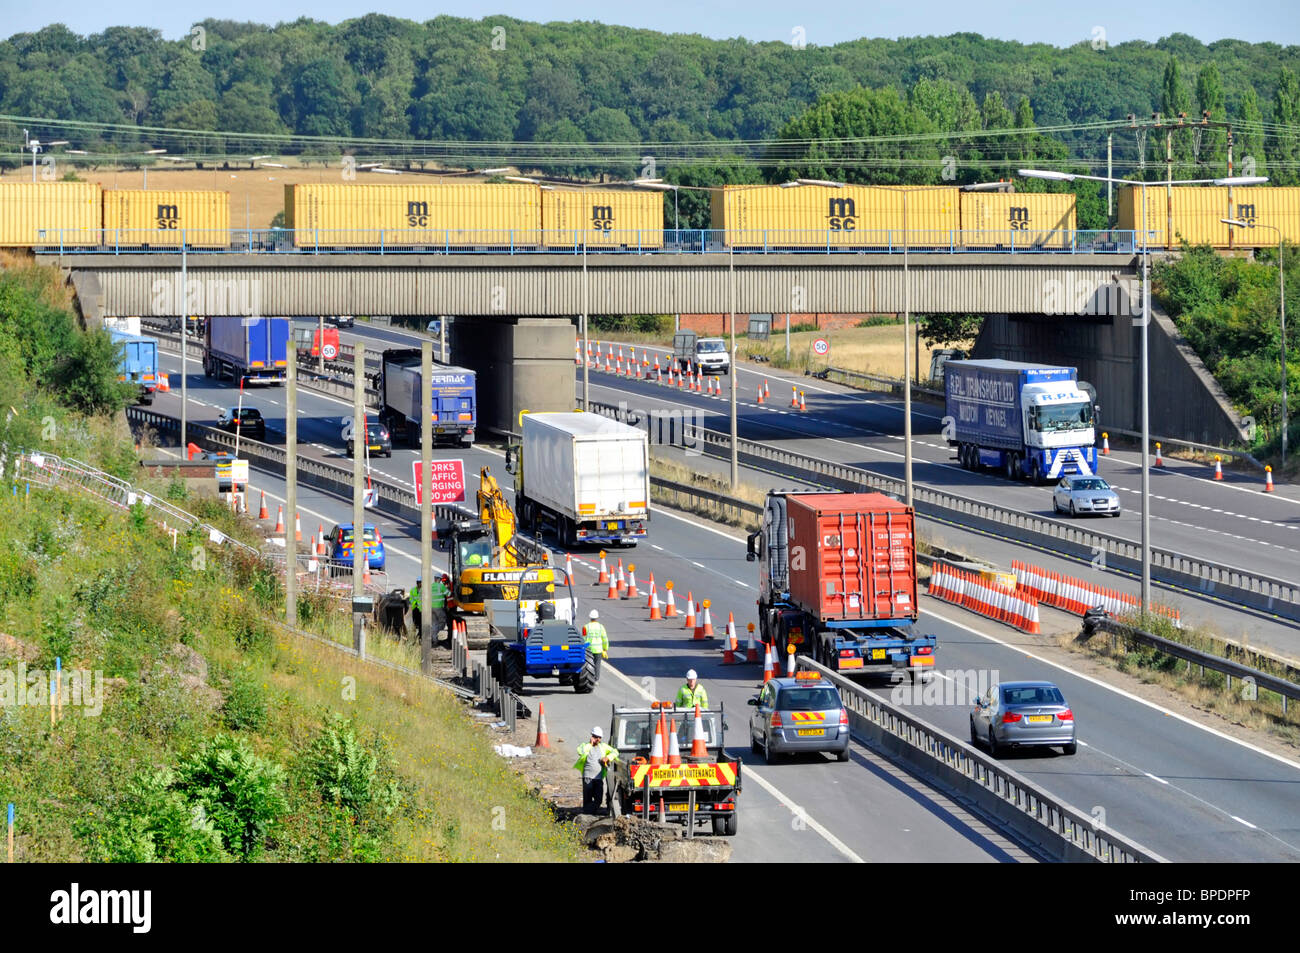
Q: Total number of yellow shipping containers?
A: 7